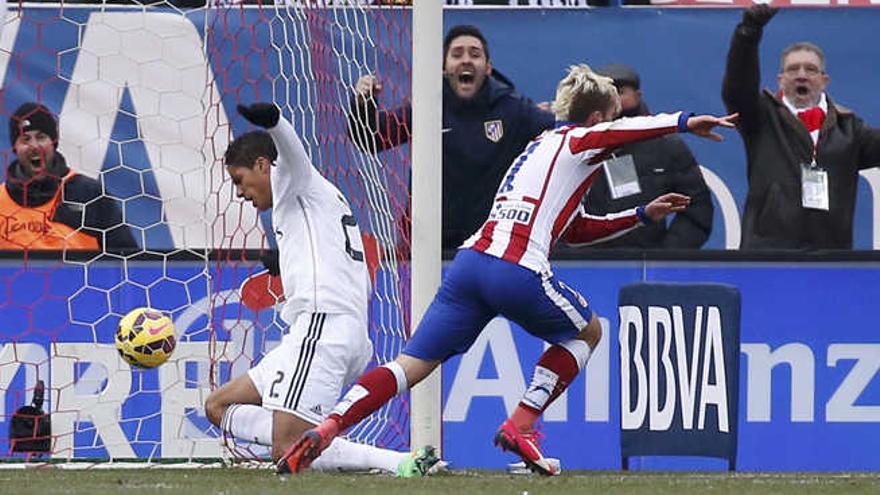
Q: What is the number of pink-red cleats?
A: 2